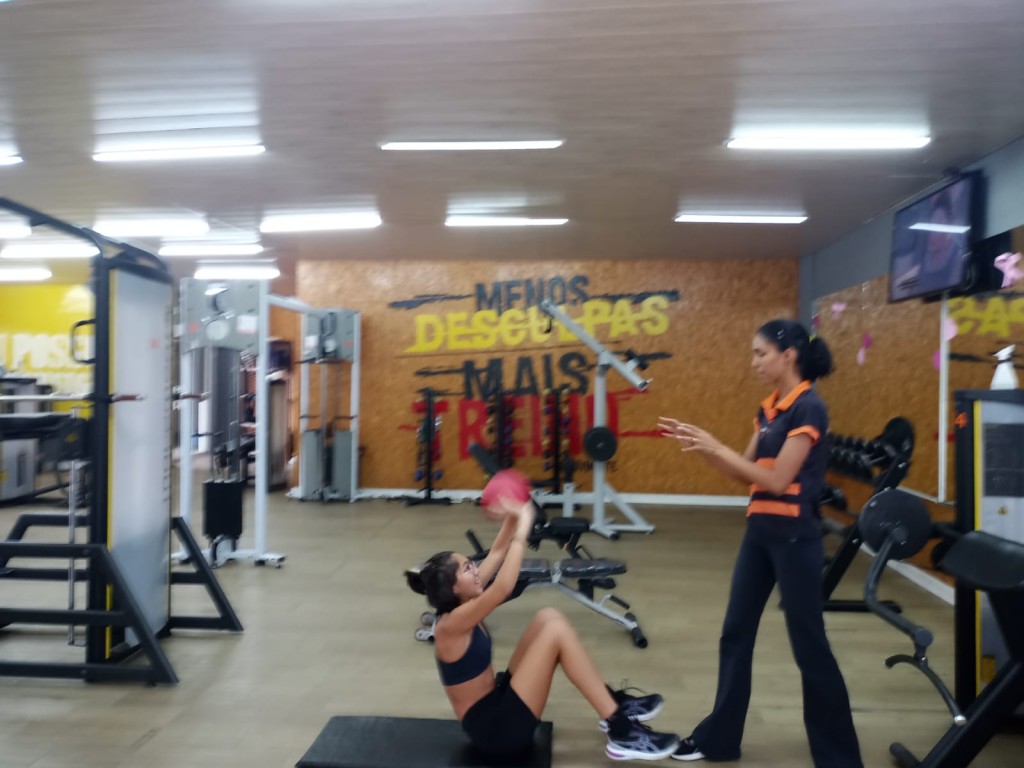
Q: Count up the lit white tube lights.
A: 13